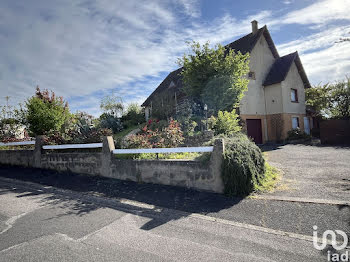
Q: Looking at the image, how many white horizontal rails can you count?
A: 3